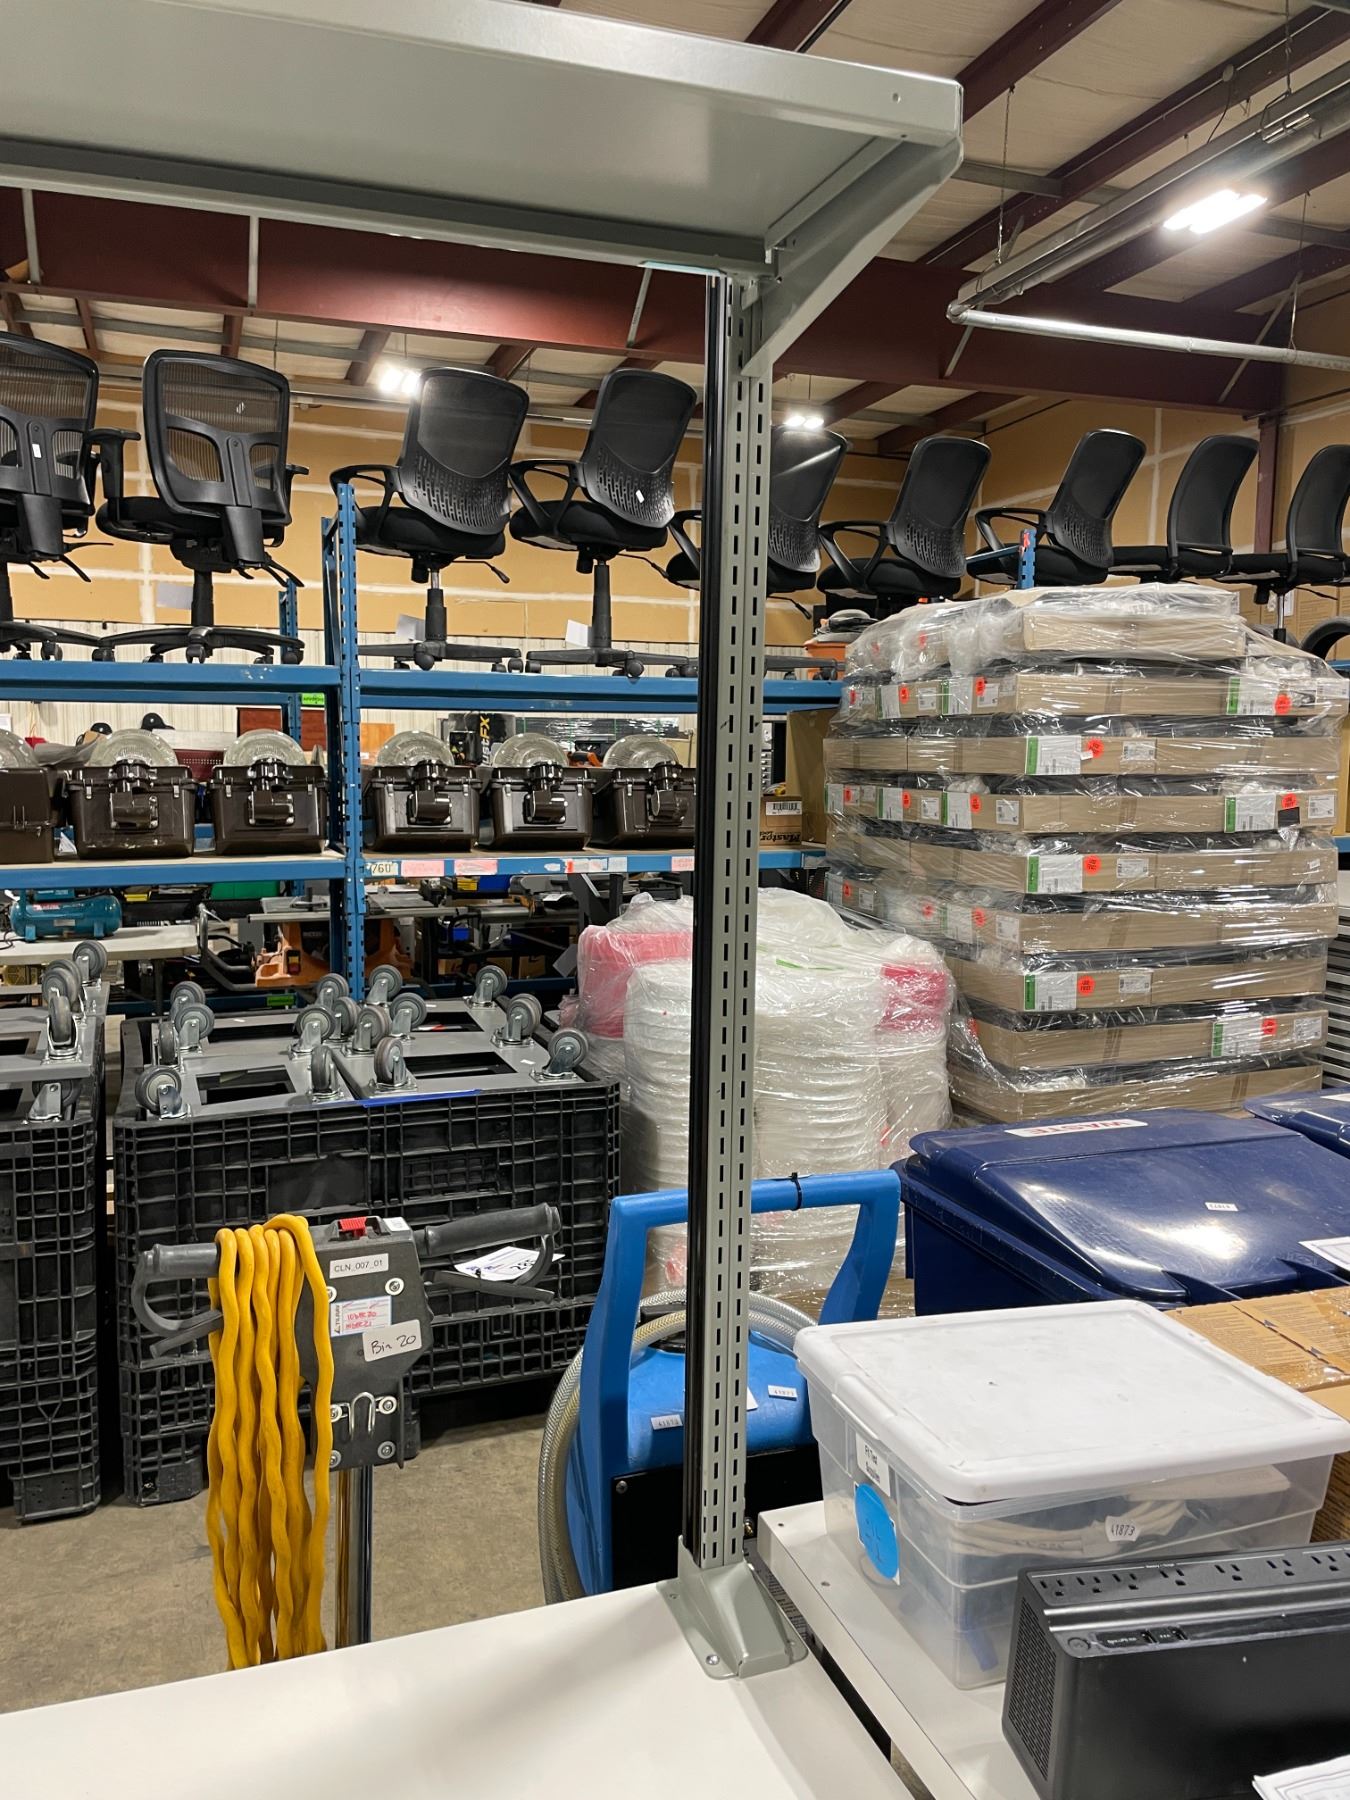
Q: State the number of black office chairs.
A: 9